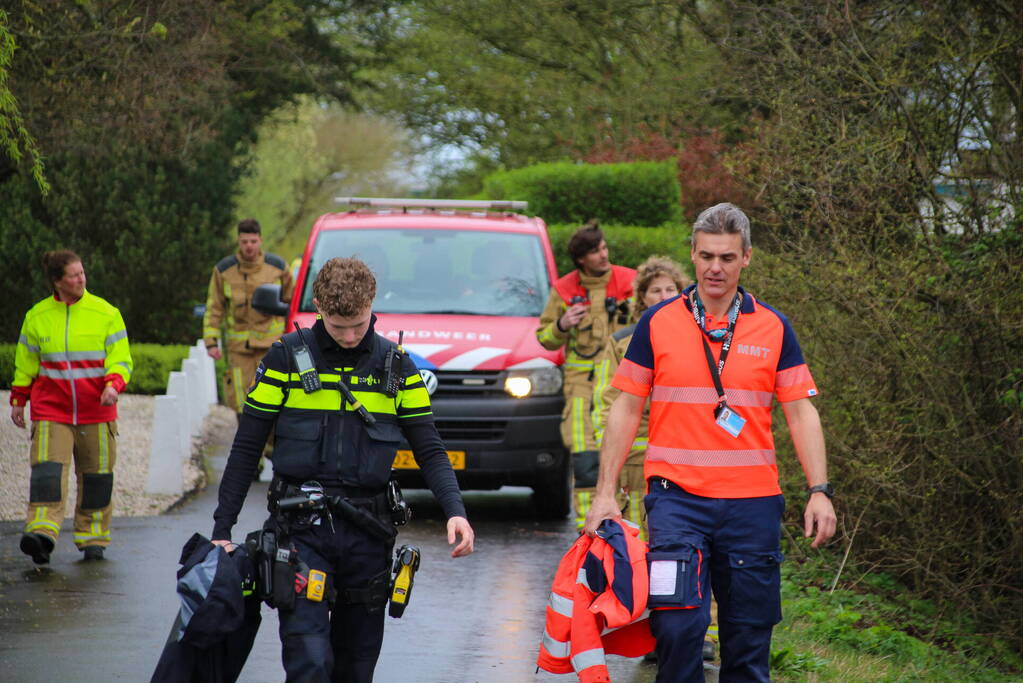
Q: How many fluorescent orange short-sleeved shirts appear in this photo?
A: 1